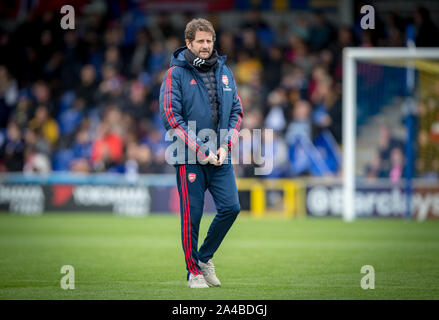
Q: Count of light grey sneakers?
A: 2